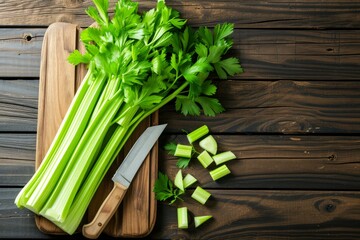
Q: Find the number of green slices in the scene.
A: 11